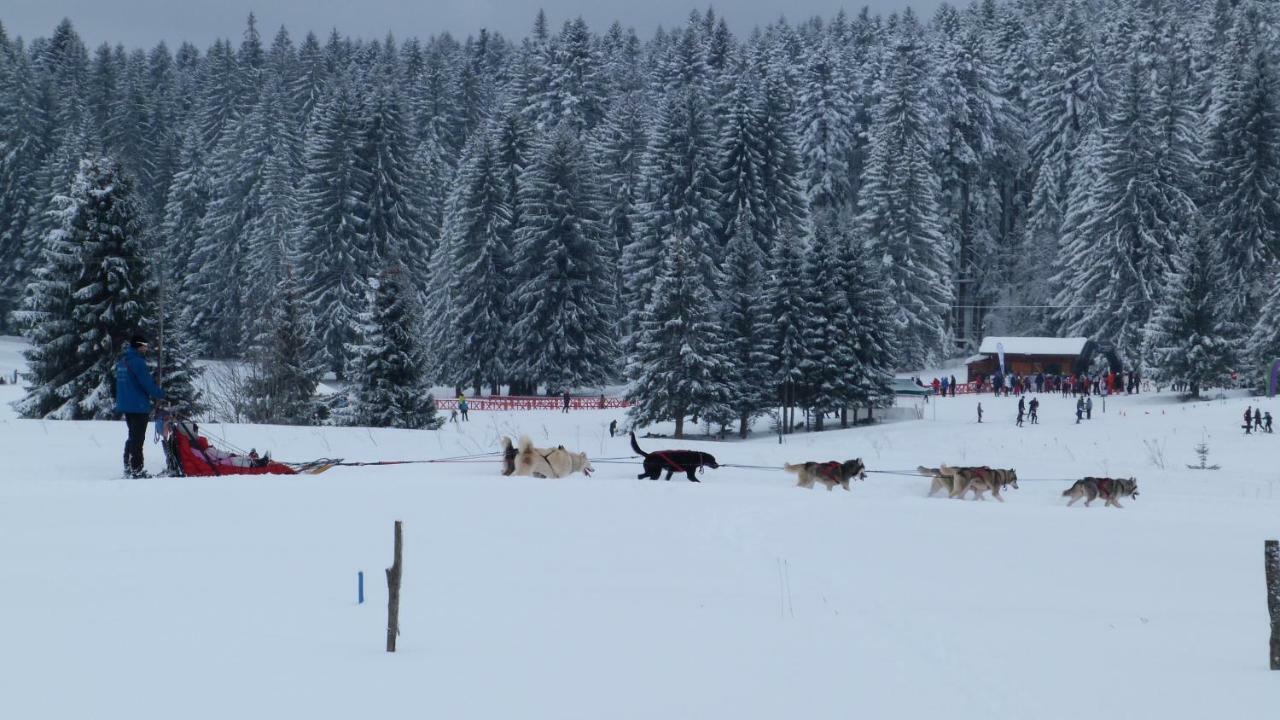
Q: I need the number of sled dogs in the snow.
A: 7